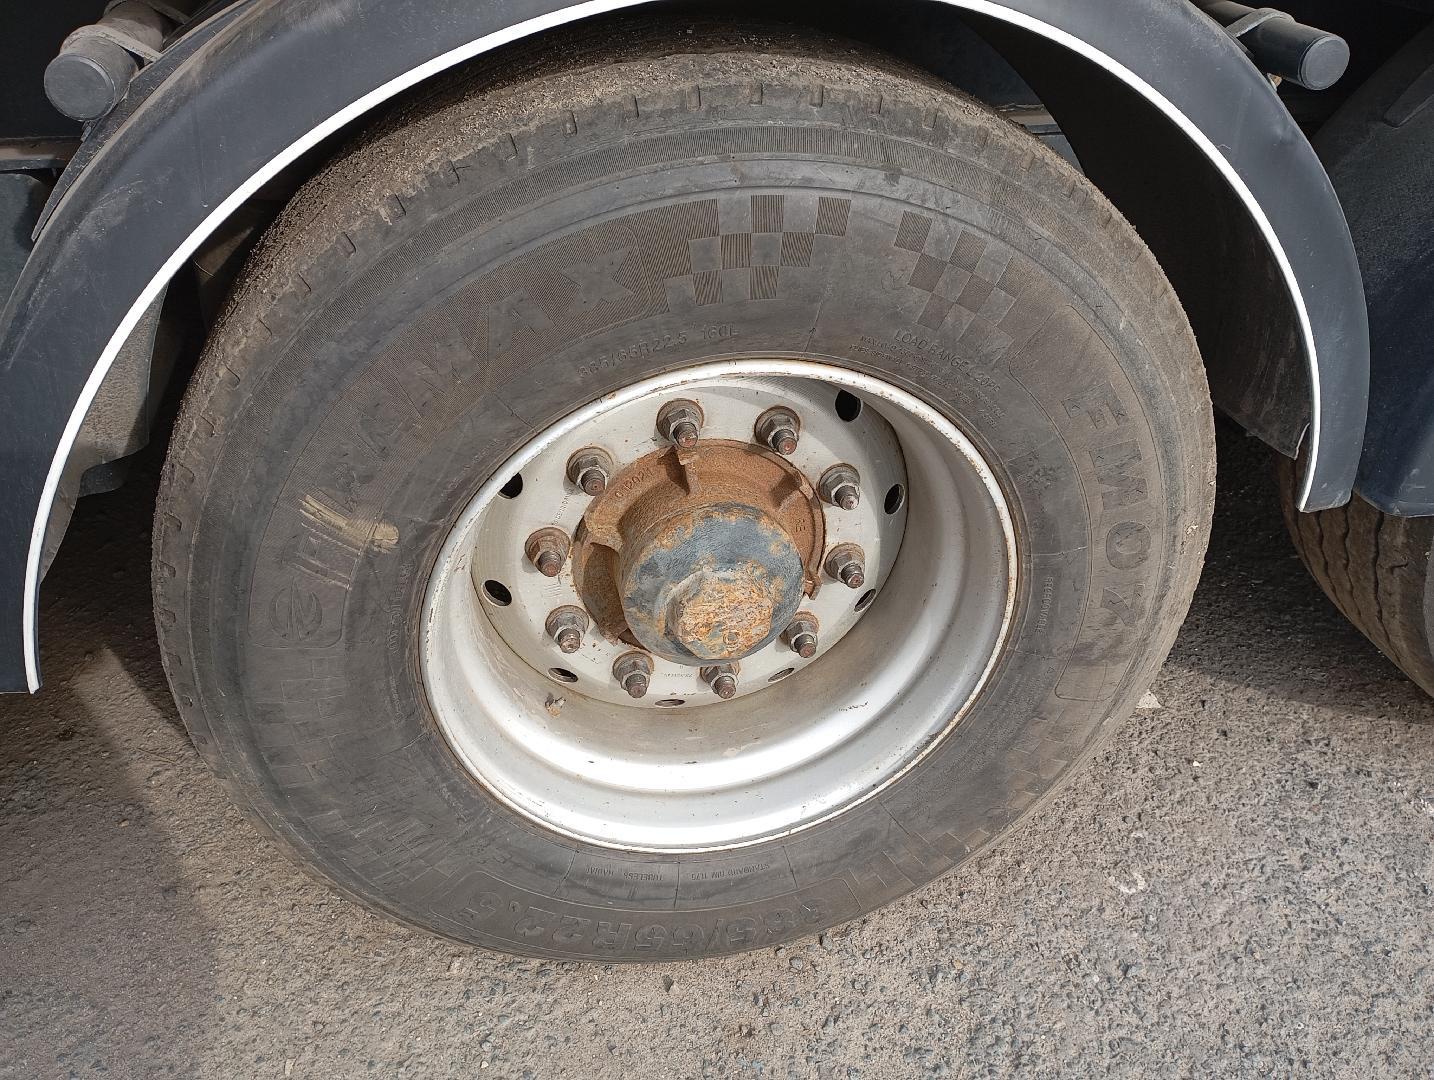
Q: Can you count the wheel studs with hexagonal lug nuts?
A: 10